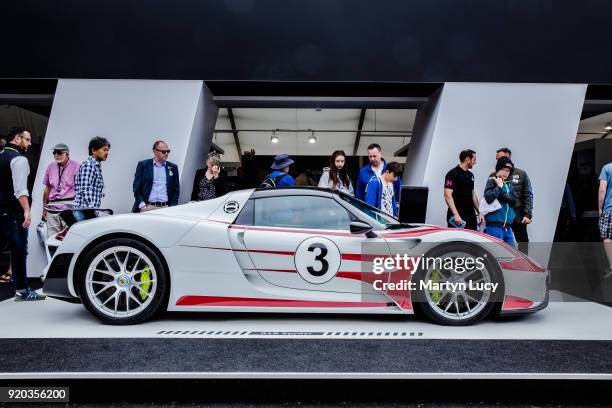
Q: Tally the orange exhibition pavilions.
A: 0